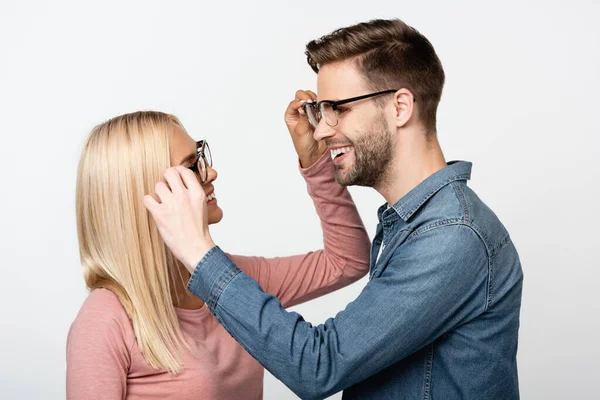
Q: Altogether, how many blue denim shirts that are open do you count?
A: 1